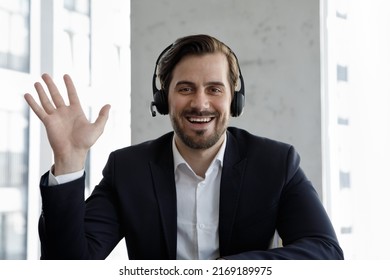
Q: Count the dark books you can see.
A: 0